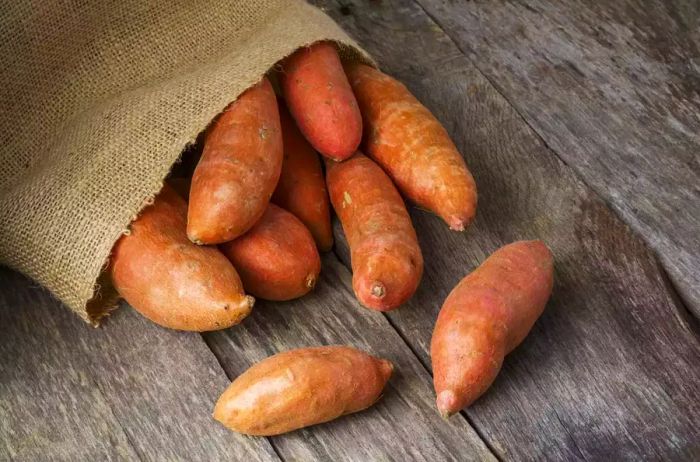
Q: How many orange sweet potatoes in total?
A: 9